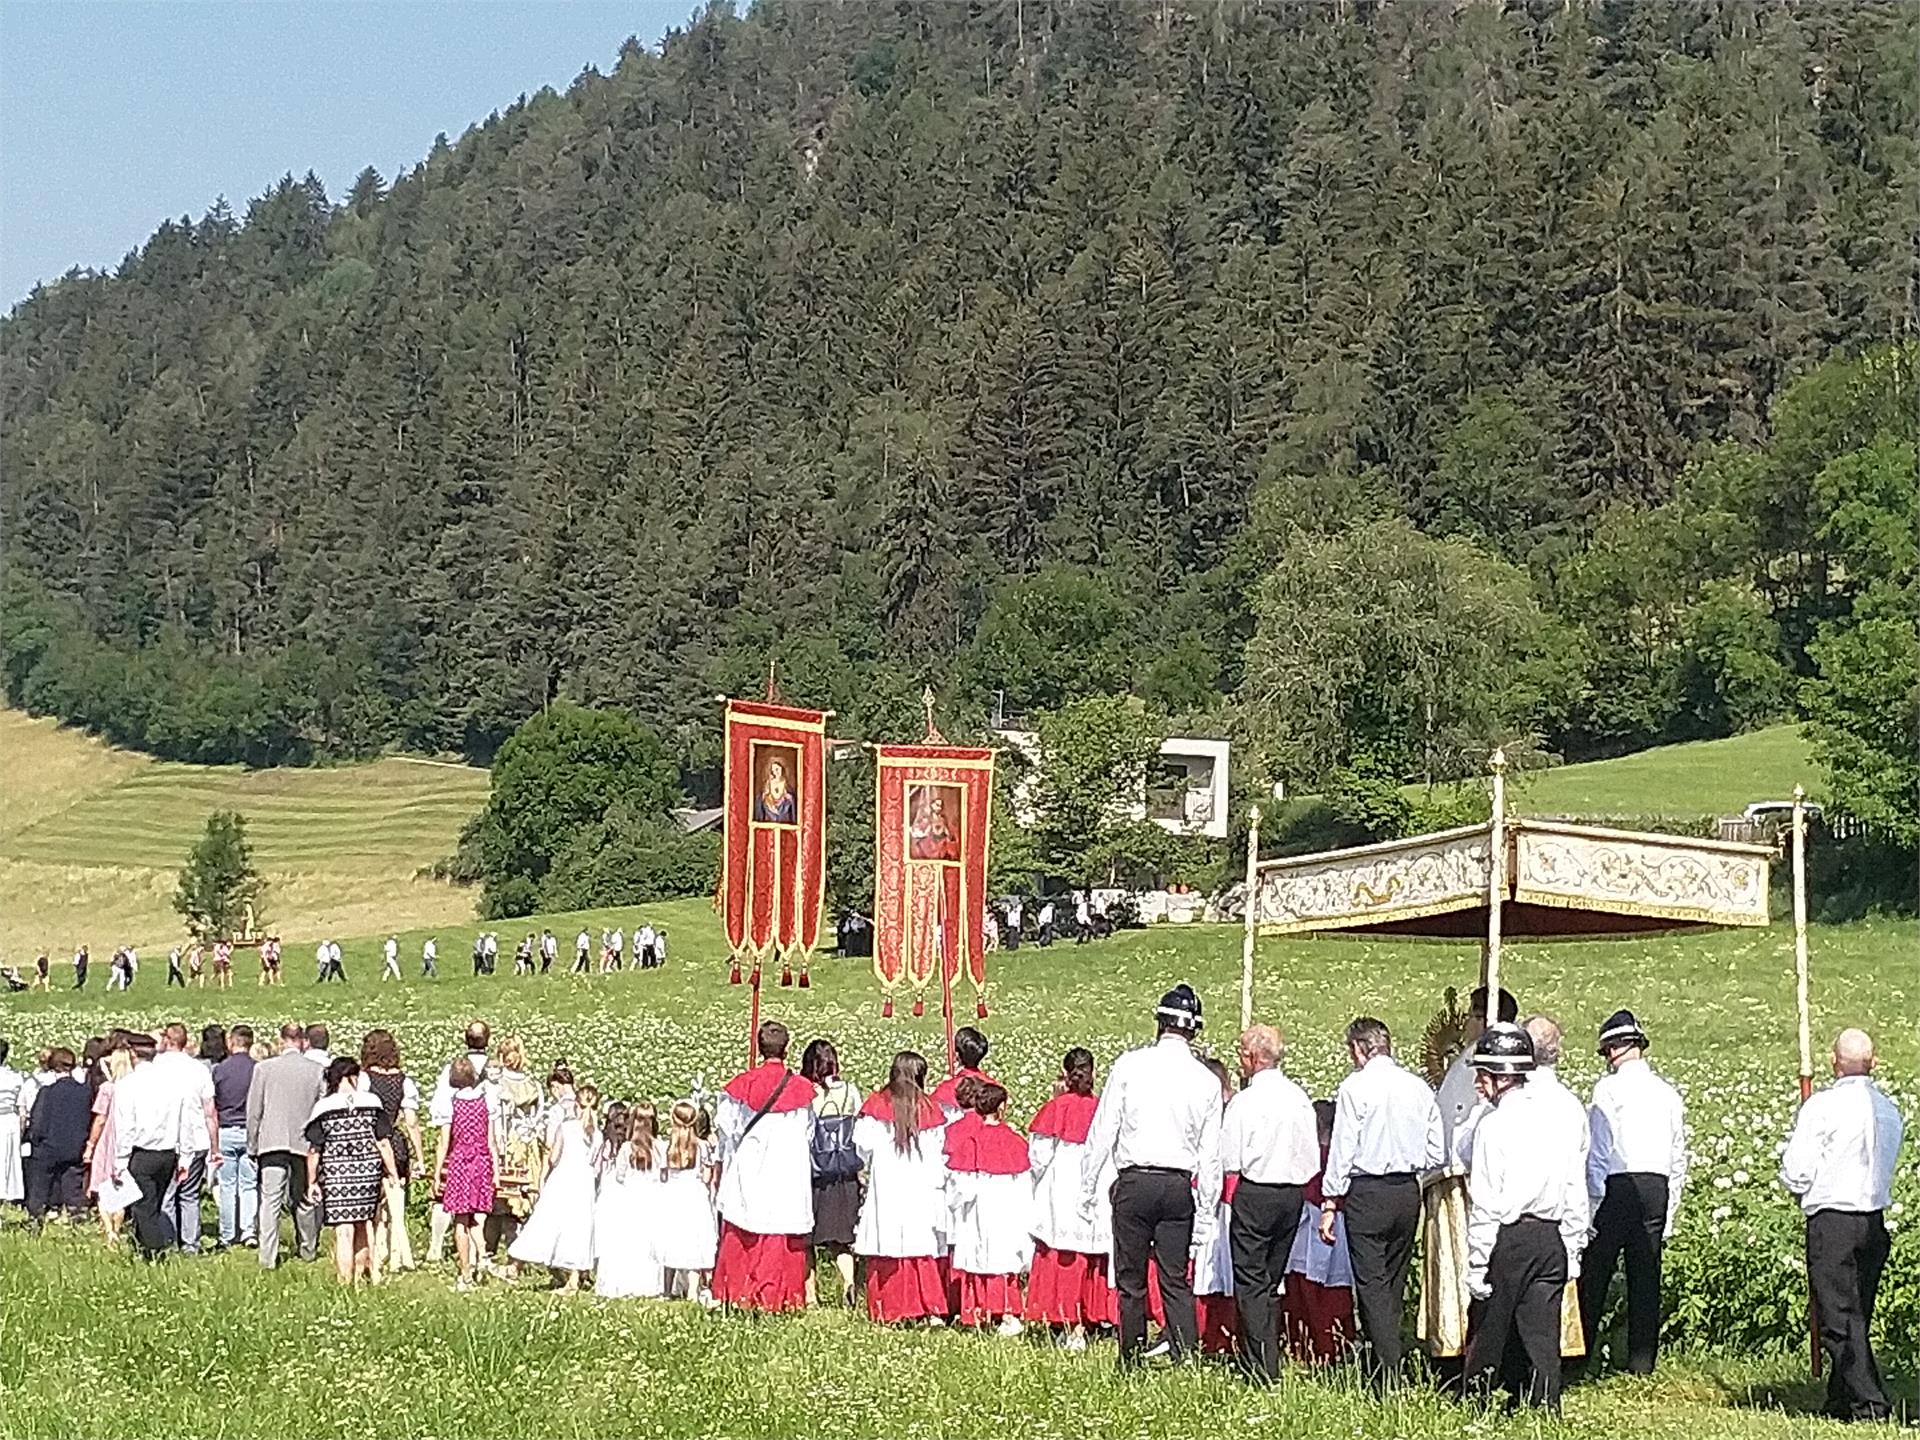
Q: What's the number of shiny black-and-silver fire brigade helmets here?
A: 3